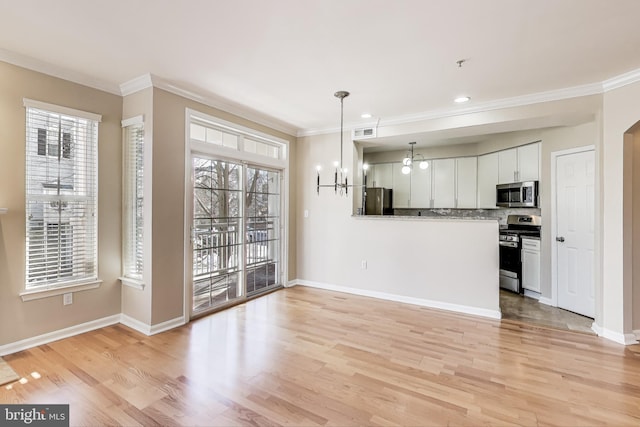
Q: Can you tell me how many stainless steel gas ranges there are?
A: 1